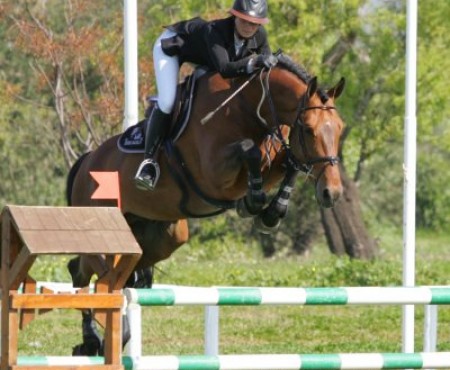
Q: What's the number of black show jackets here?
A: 1